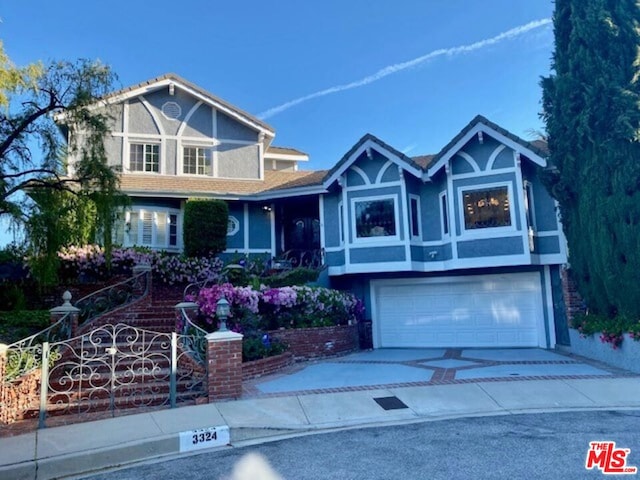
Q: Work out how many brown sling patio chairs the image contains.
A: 0